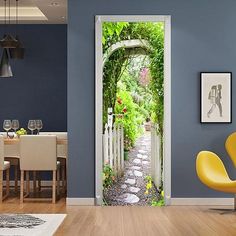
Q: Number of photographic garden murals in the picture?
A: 1